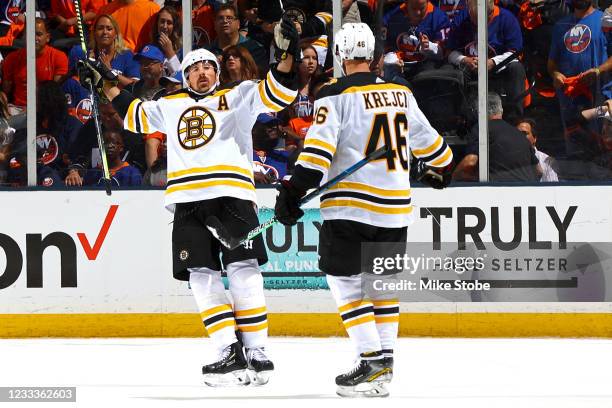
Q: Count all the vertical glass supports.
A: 4